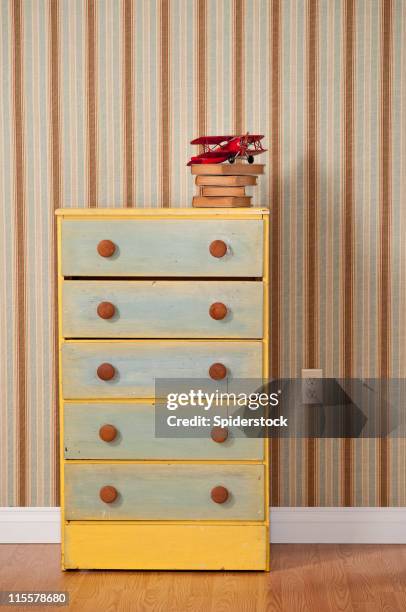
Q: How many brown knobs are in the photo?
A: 10